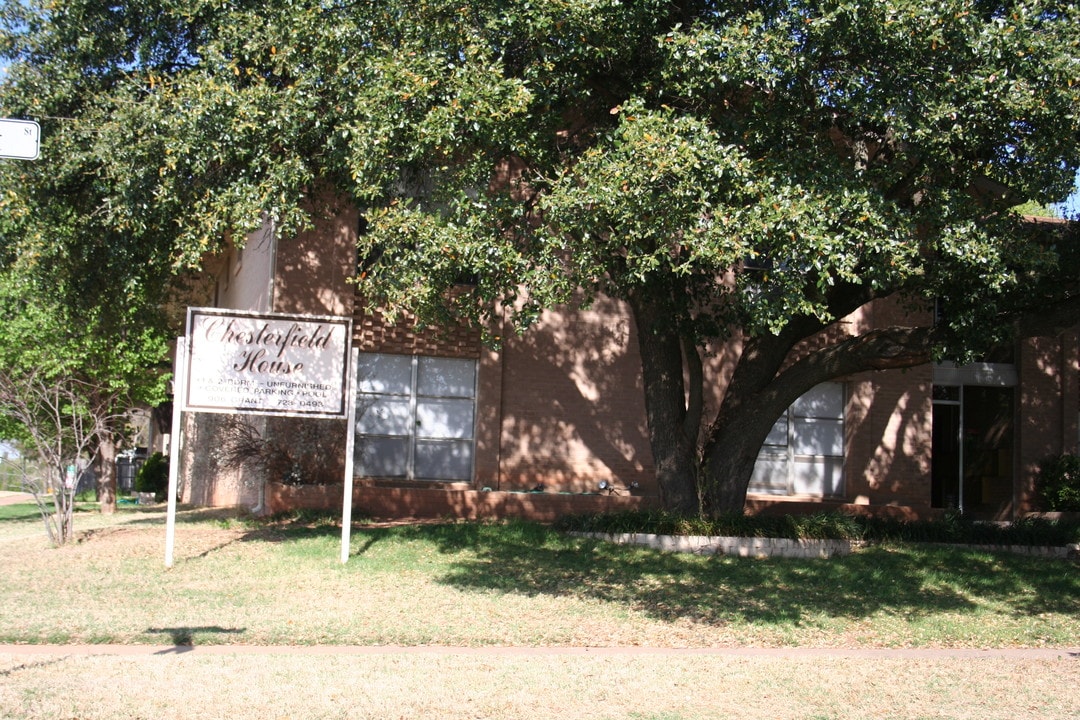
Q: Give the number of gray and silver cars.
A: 0